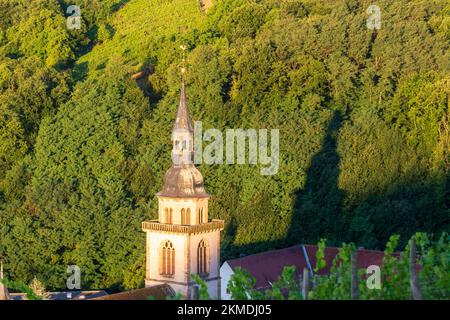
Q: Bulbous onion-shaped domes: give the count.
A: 1